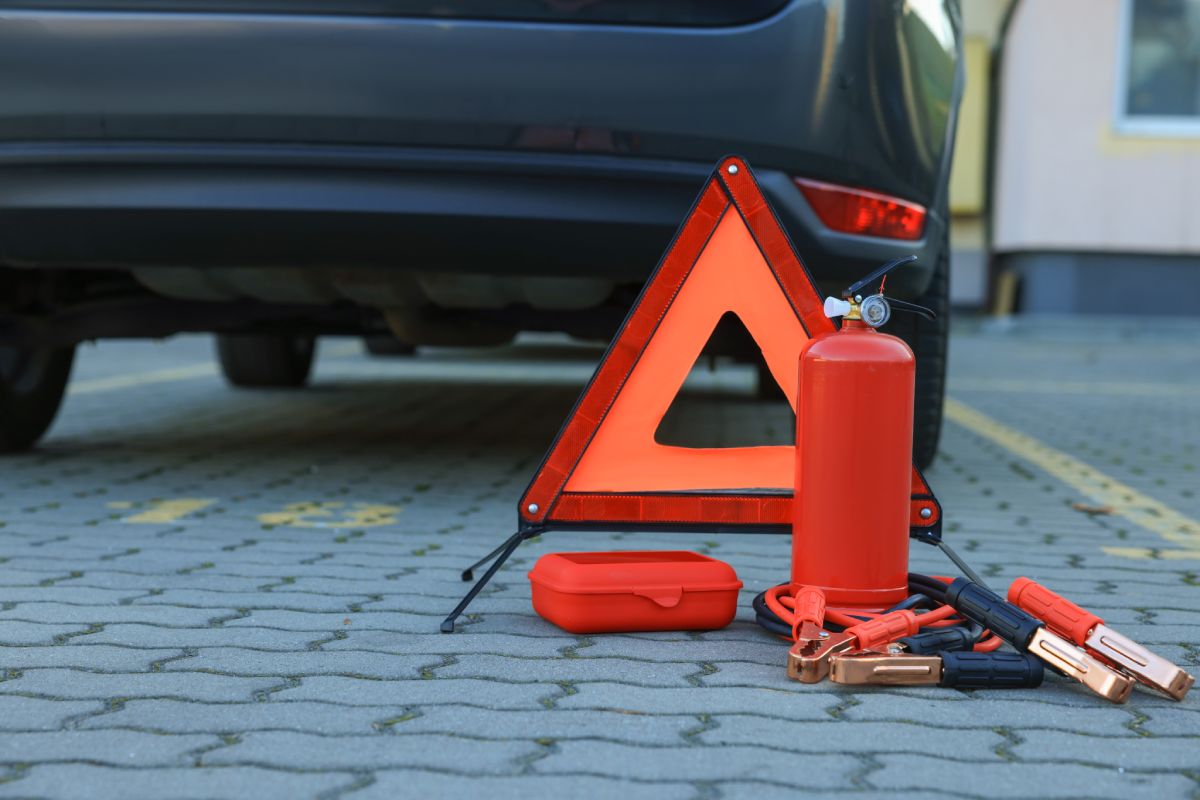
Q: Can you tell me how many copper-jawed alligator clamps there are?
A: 4